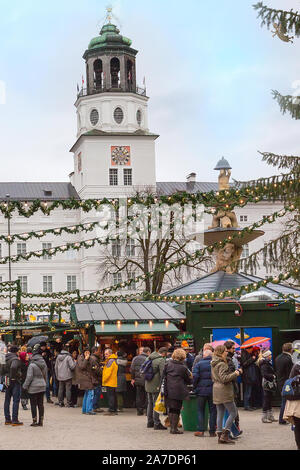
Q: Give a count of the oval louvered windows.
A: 3